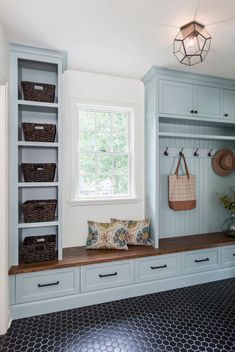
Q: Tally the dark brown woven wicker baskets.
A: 5